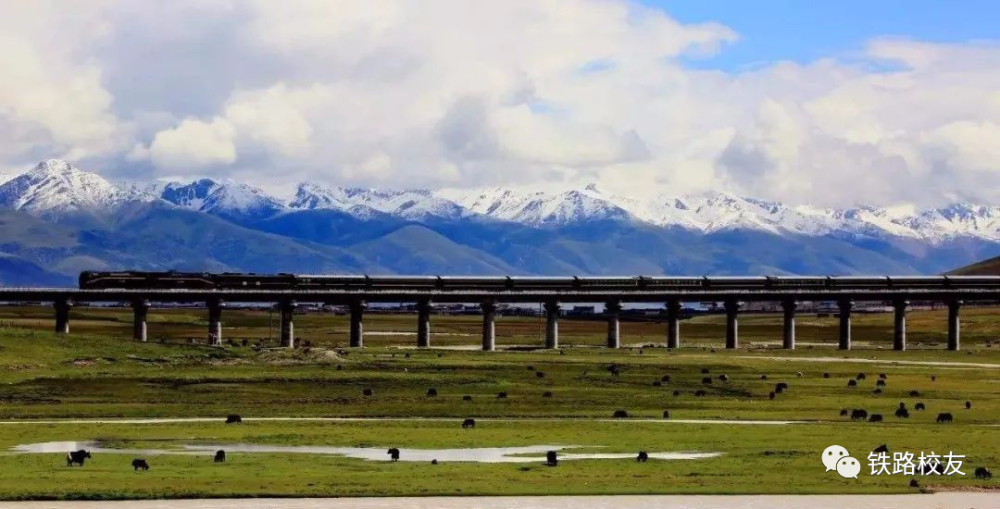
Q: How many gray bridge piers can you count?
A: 15